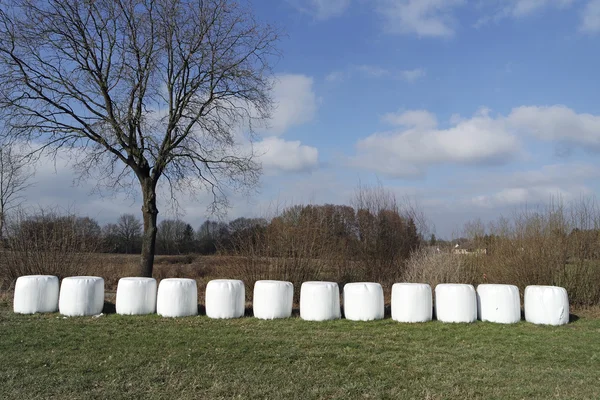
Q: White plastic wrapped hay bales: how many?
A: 12